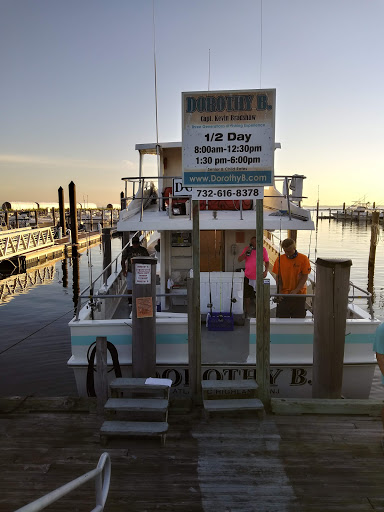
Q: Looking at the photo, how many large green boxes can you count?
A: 0